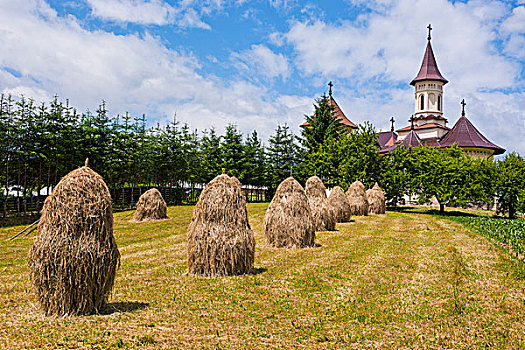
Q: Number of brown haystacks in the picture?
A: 8